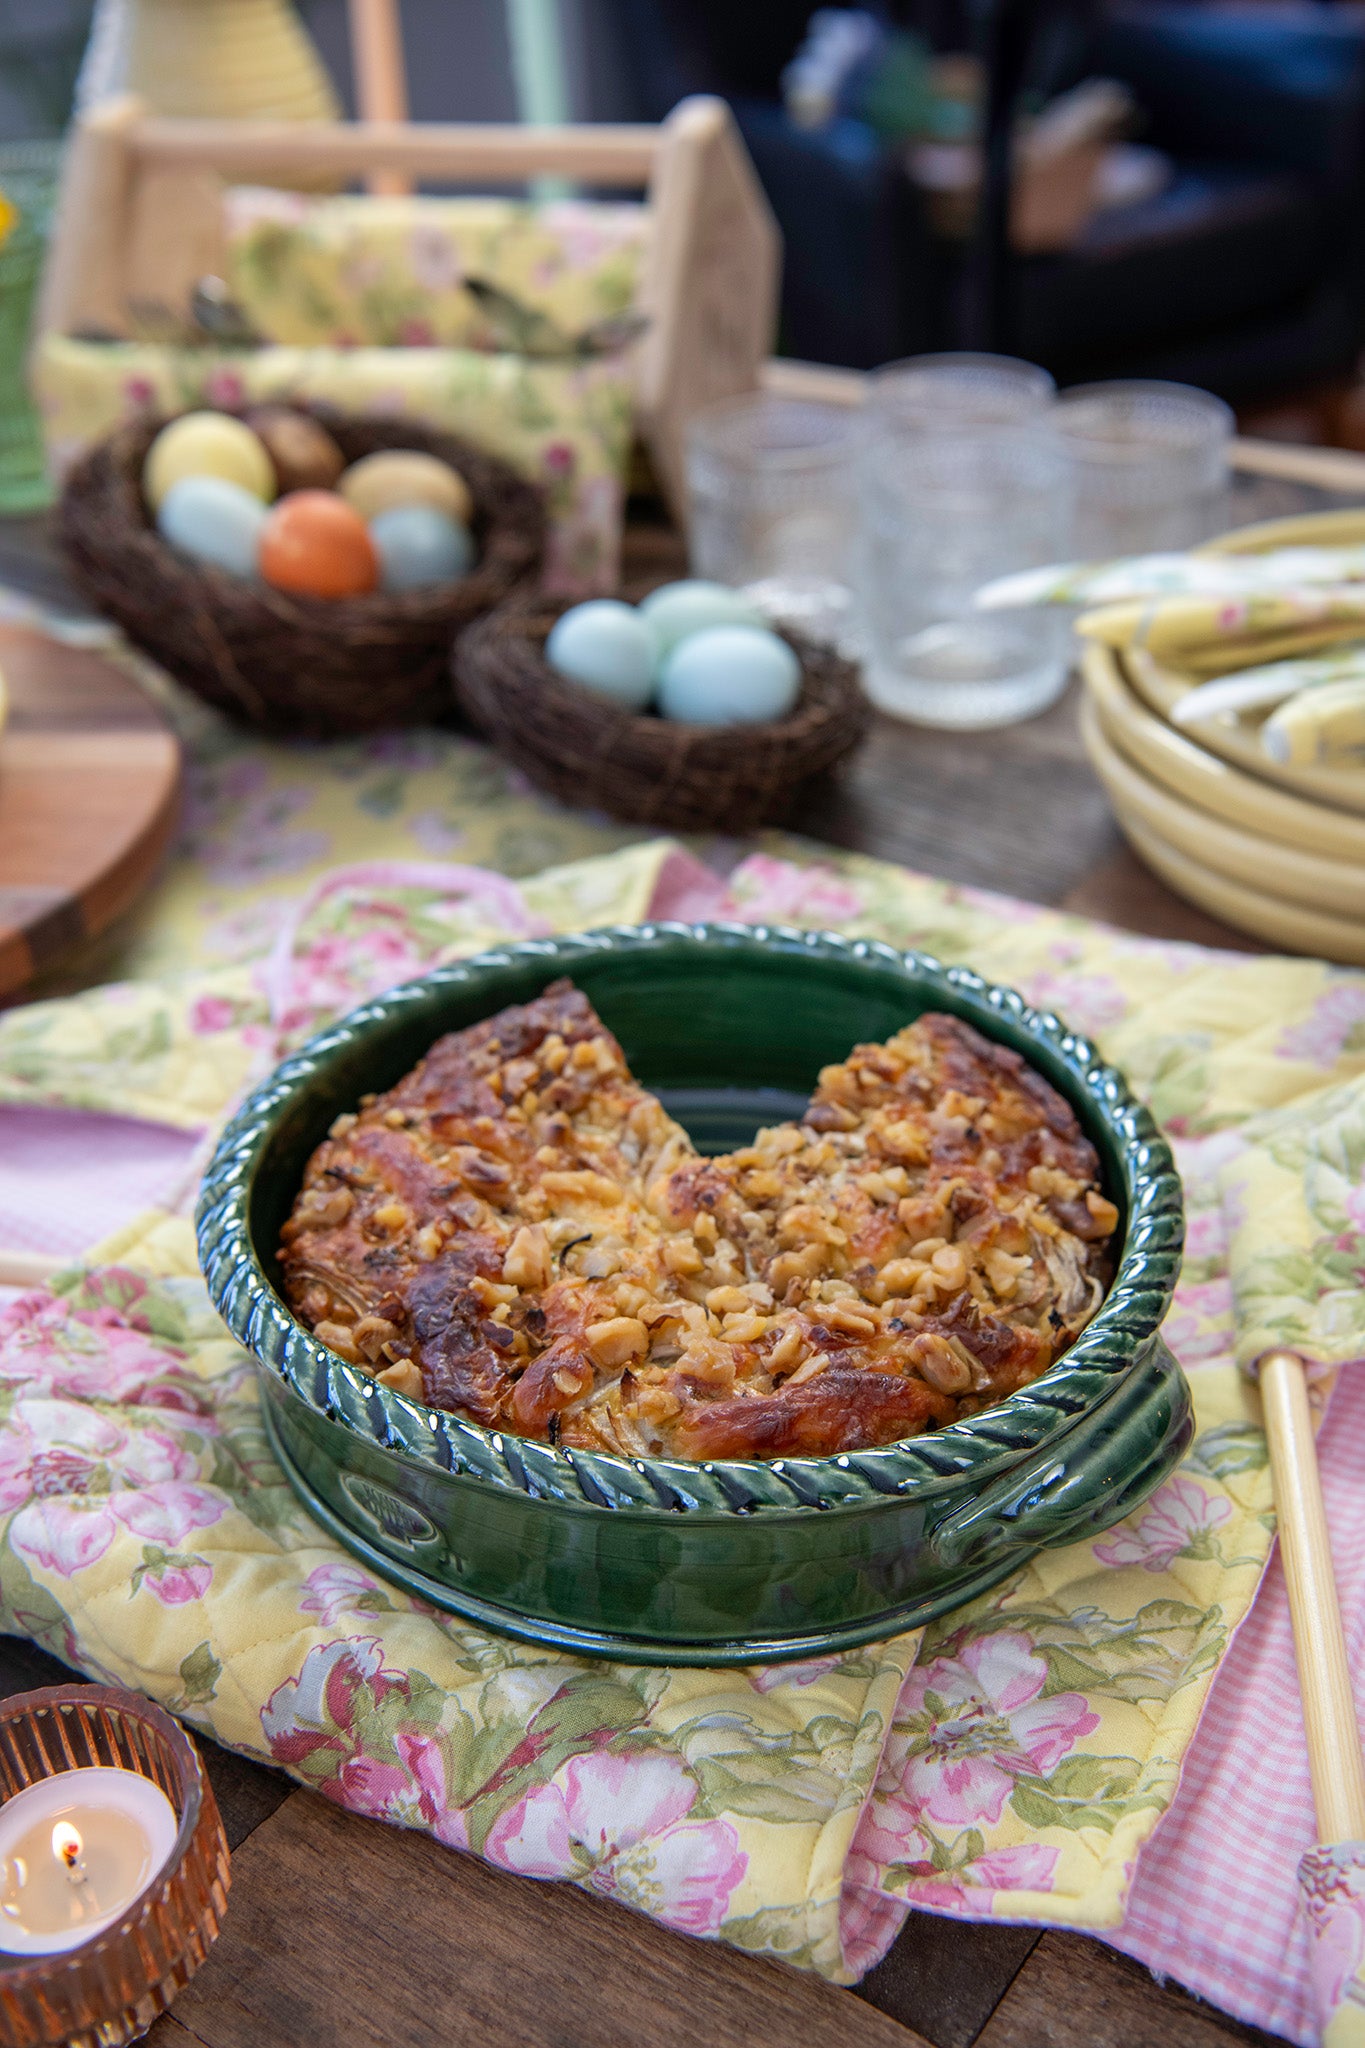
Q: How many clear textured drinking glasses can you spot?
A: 4